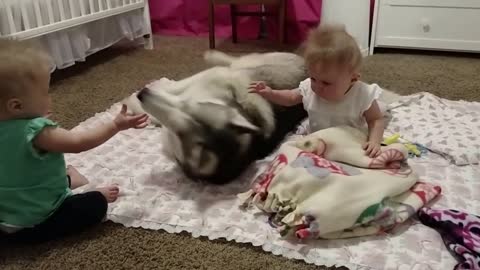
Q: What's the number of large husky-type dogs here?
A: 1